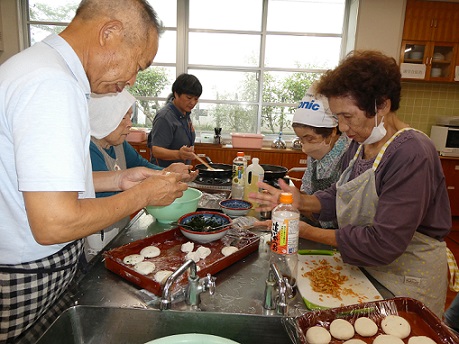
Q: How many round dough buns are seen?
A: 12